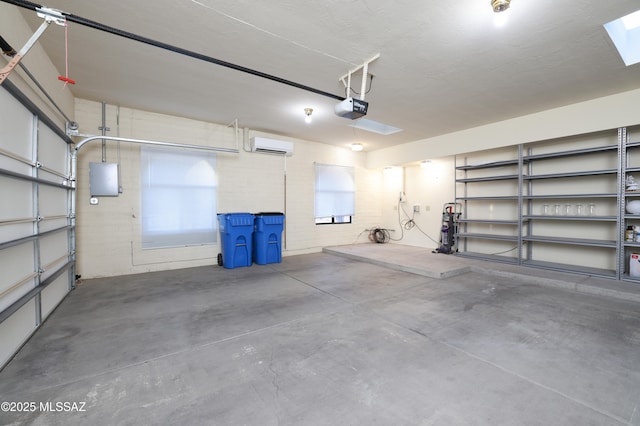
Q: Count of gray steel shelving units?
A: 3